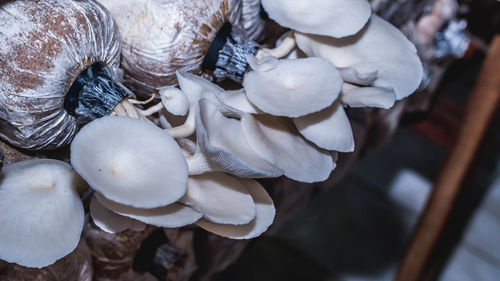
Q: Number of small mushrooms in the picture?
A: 1